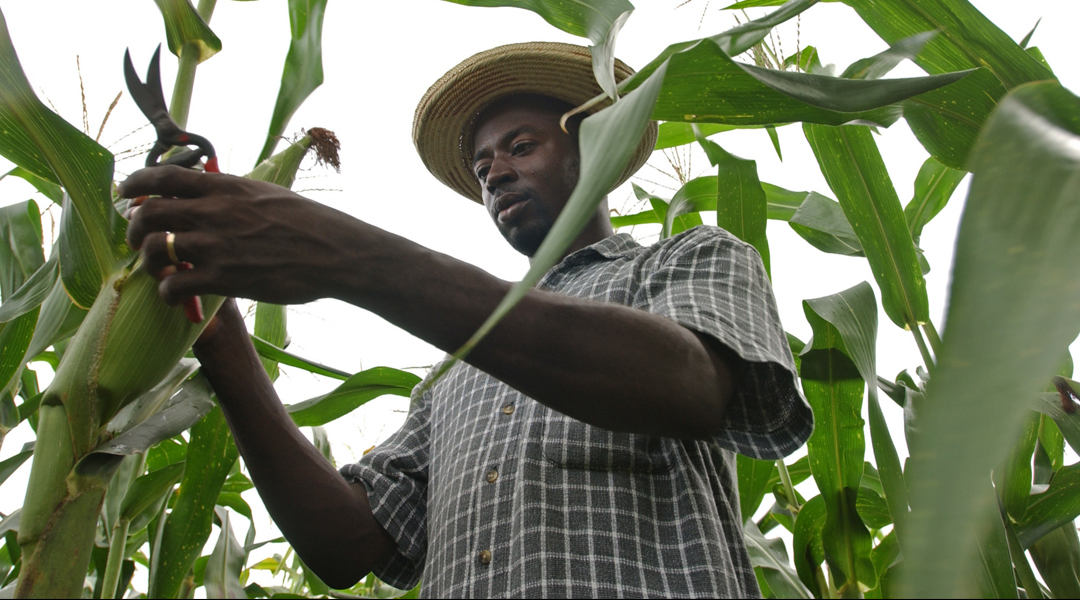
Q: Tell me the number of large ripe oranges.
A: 0